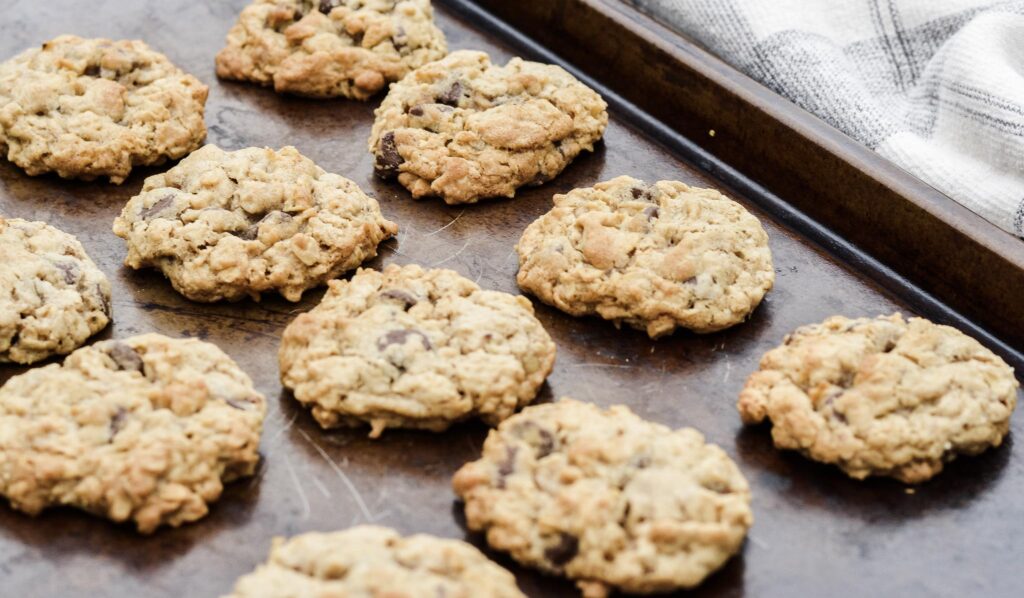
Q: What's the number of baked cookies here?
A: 11